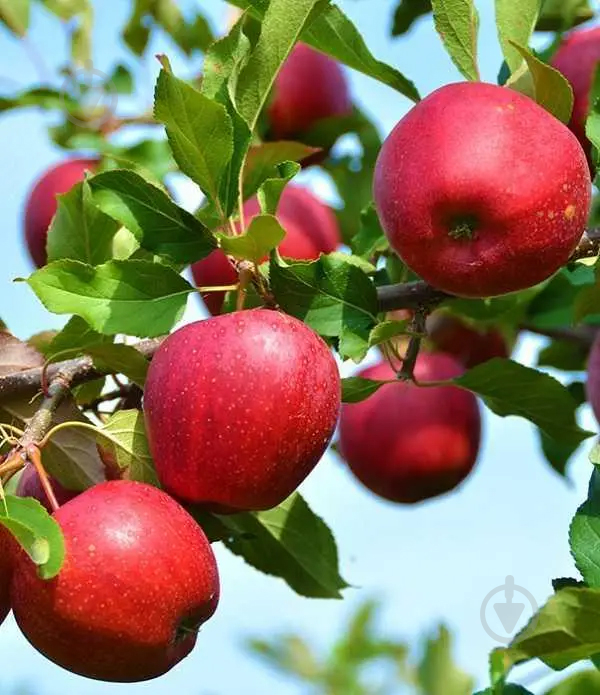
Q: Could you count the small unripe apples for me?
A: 0